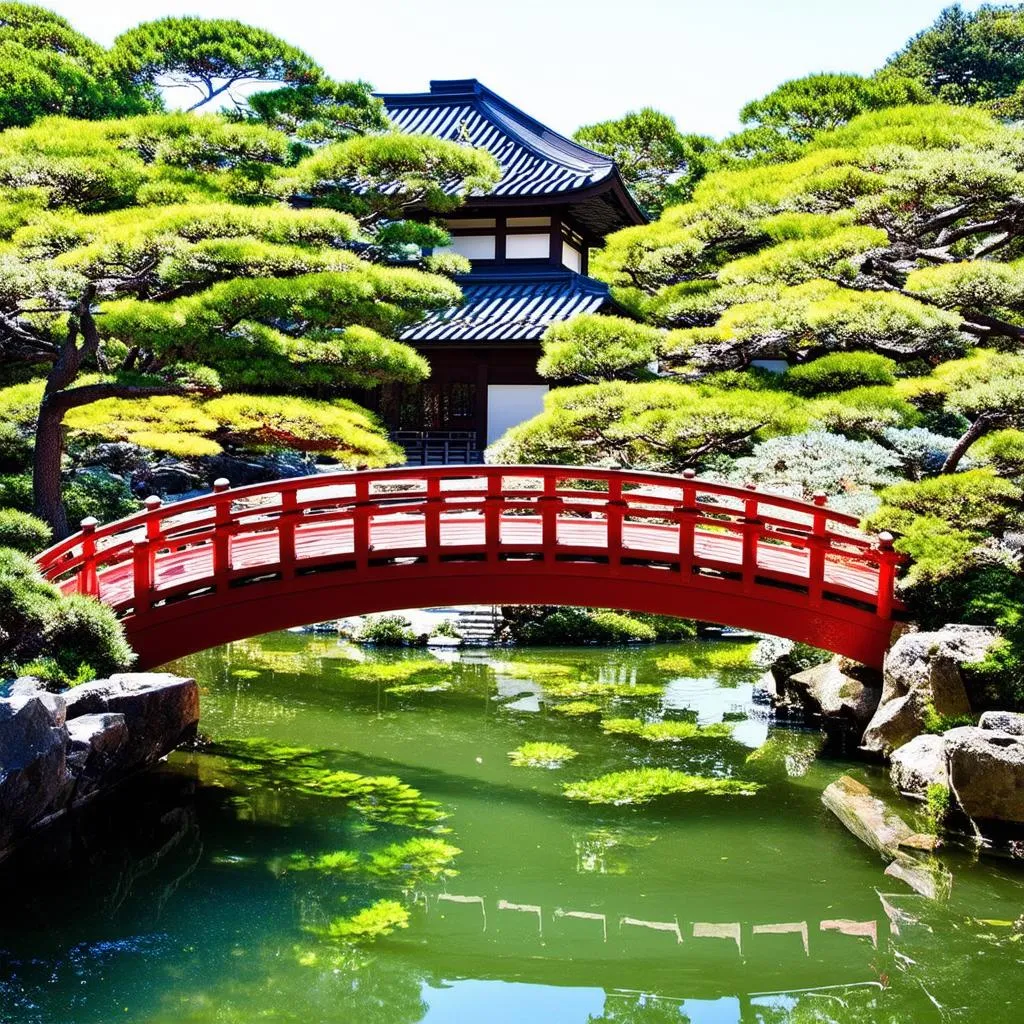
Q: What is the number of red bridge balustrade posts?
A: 13